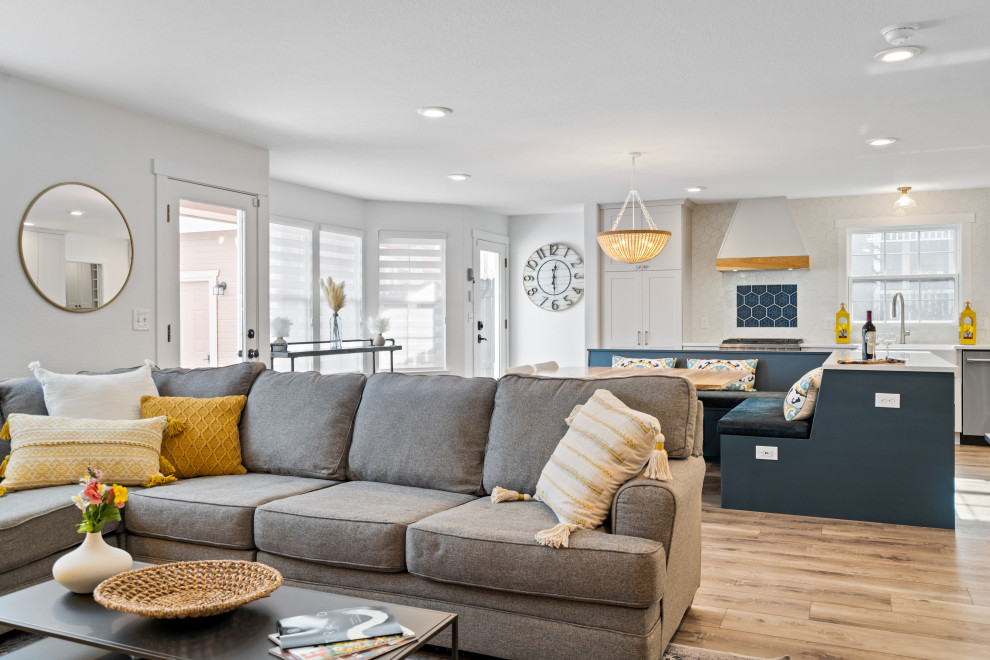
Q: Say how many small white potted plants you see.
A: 2